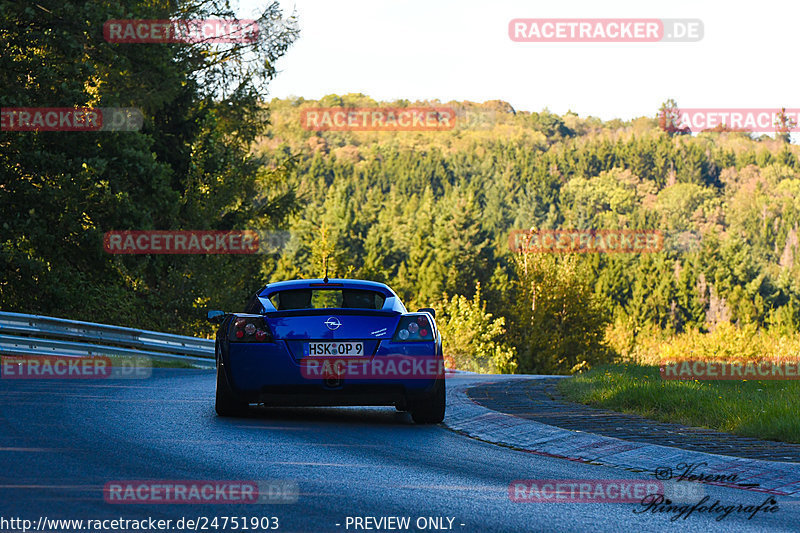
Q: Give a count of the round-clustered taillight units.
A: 2